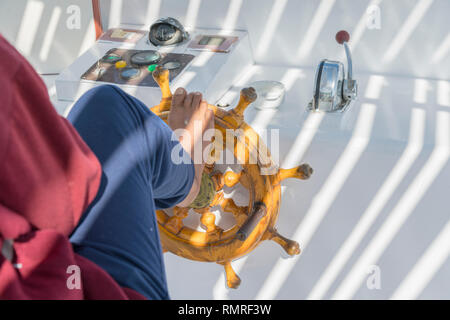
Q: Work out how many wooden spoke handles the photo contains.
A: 5